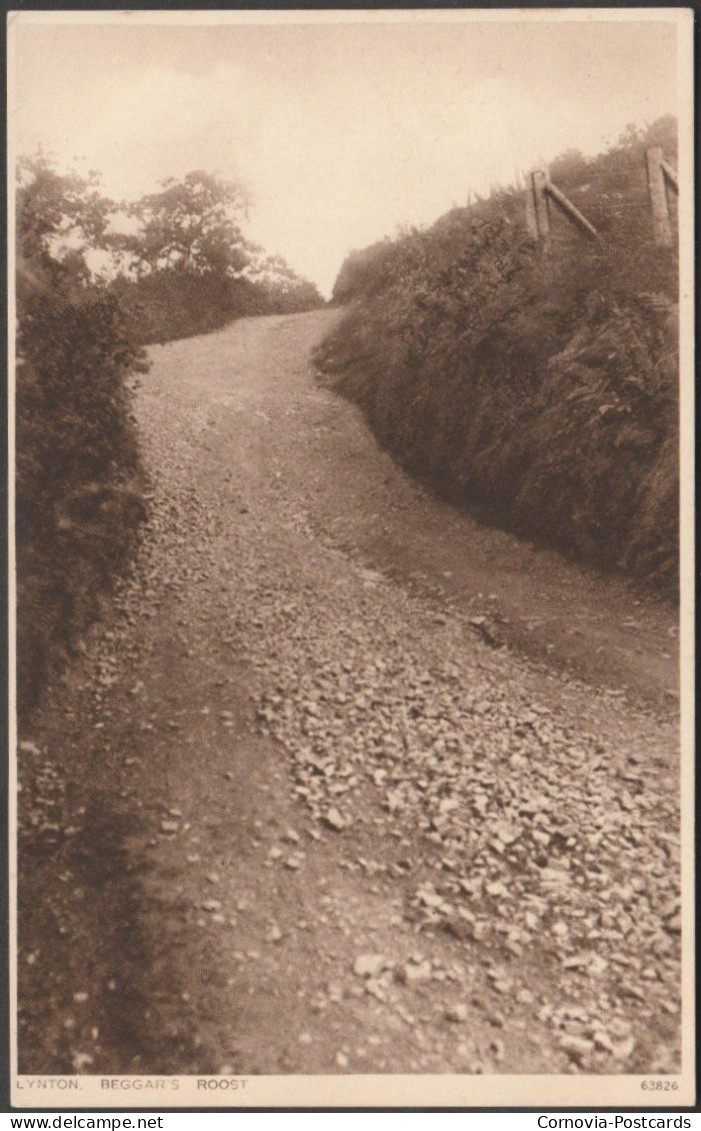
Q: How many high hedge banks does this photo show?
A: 2